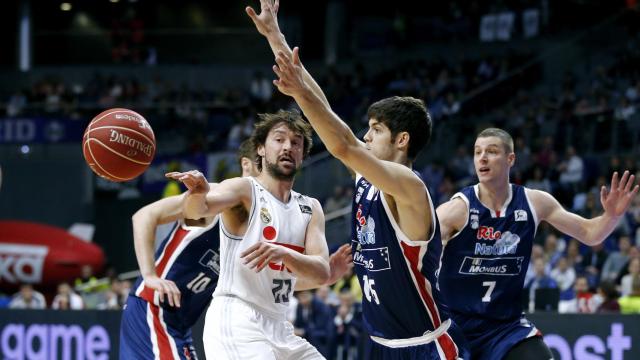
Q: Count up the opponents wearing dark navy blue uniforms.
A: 3